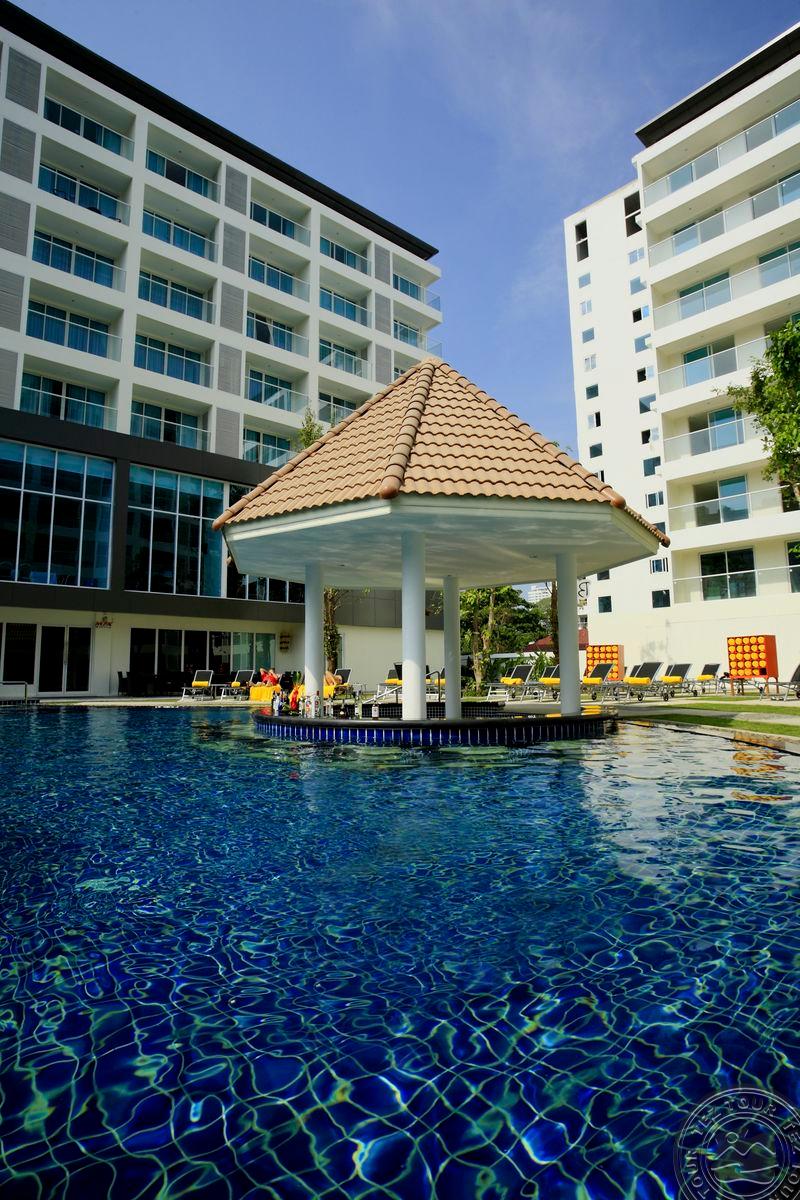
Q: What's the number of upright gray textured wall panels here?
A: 13